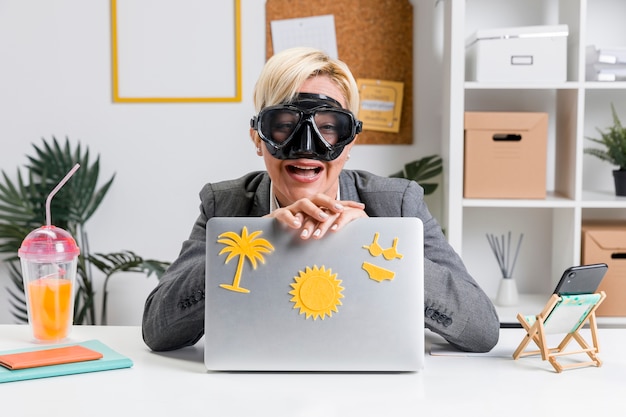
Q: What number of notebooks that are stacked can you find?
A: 2